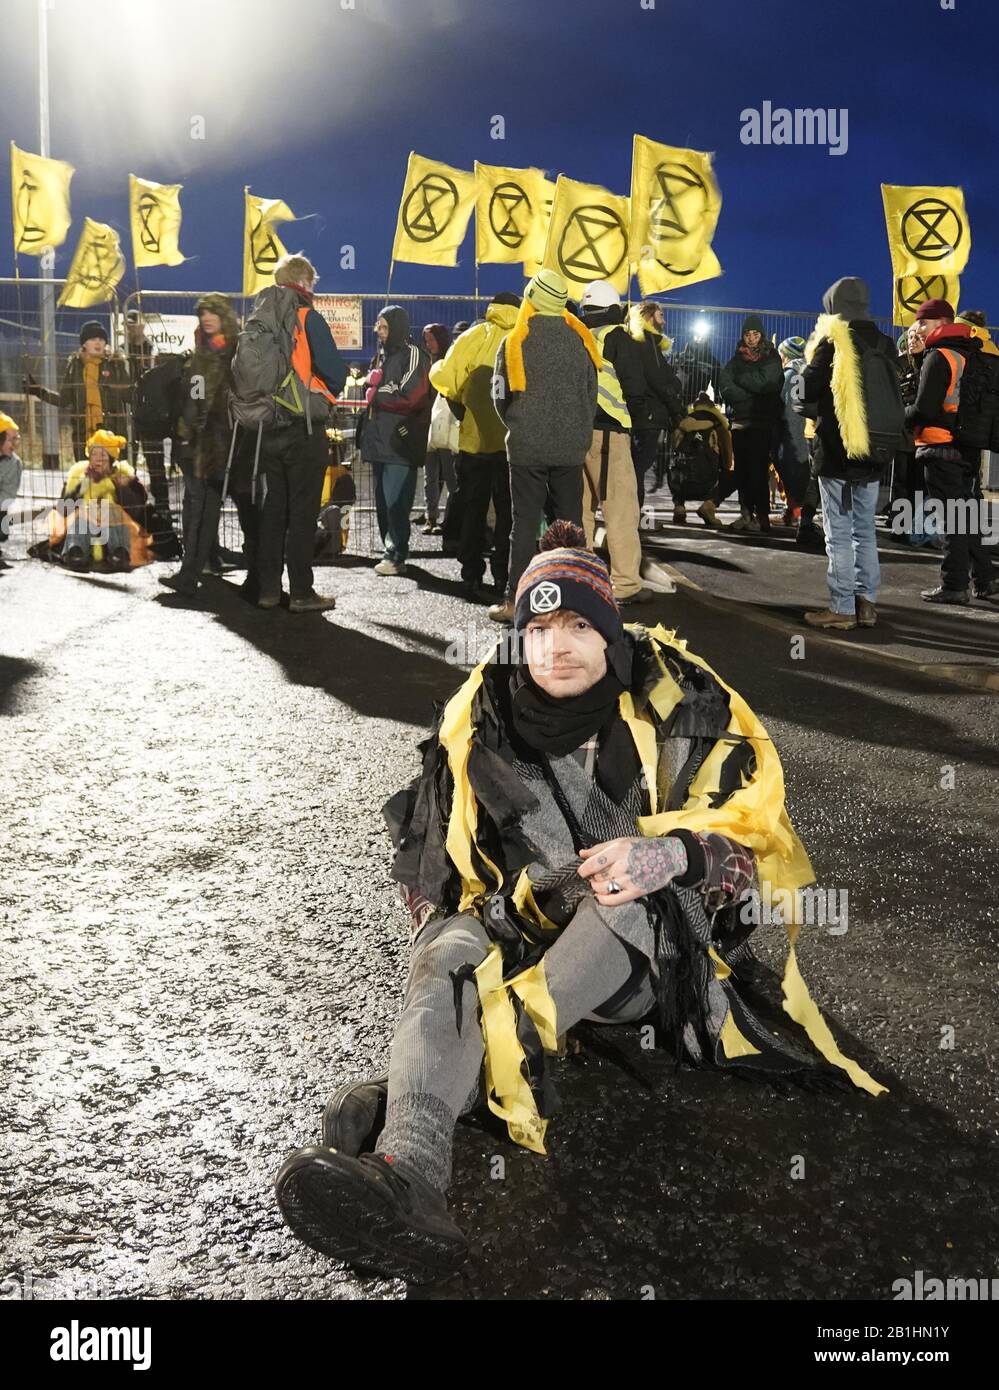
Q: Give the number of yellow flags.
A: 12